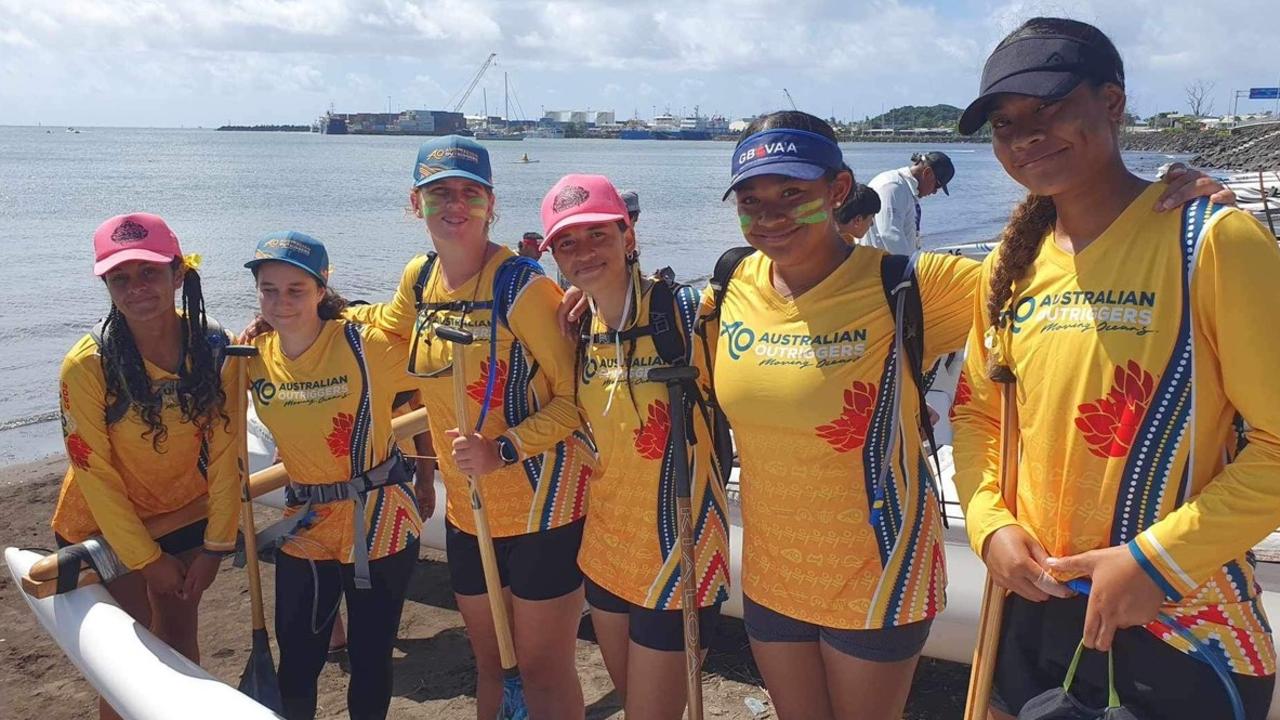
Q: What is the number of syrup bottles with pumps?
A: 0